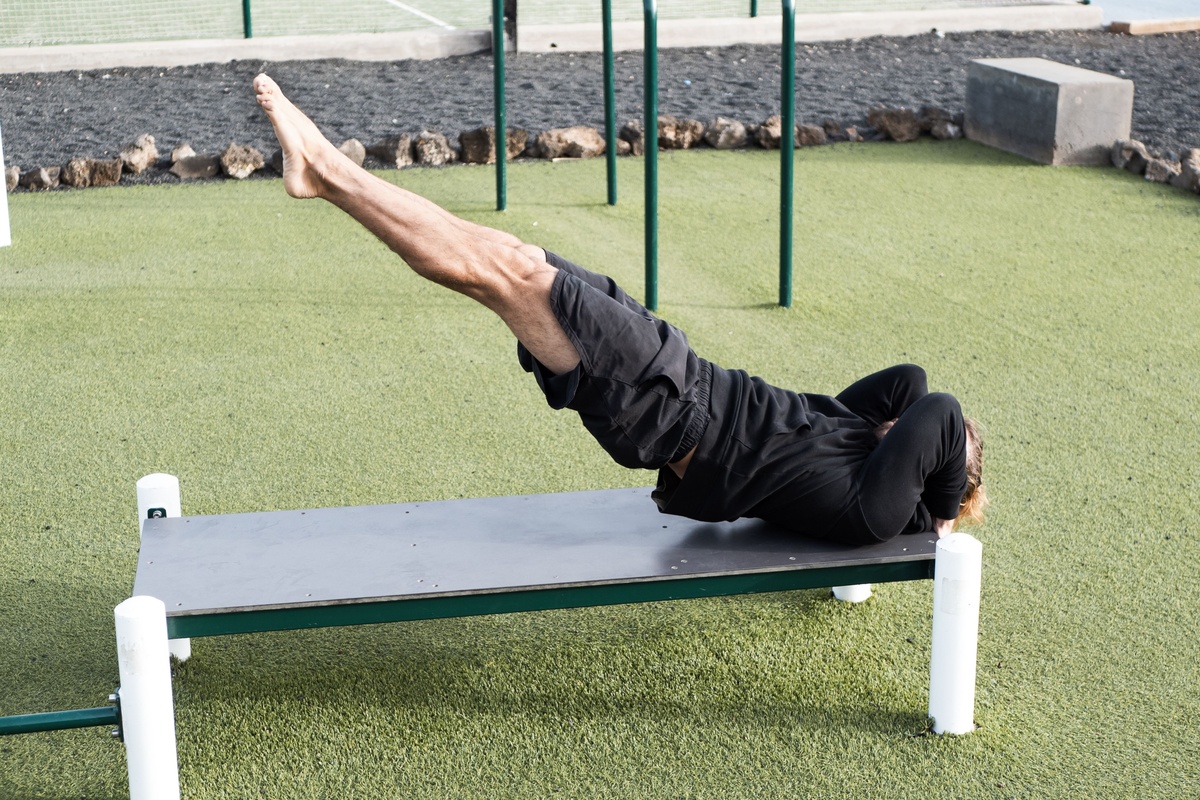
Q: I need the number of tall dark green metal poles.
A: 4